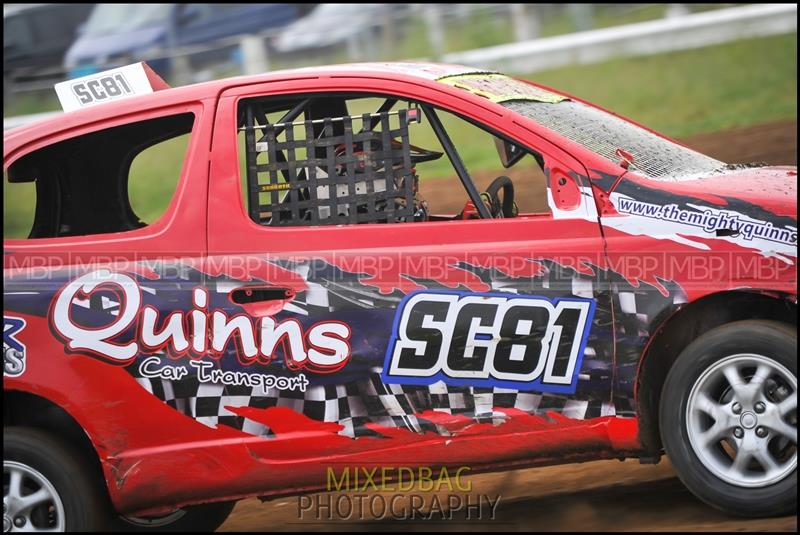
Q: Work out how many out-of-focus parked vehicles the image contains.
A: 3